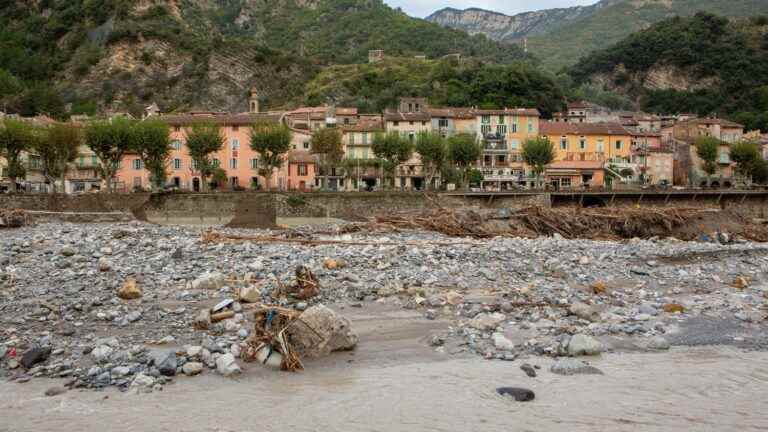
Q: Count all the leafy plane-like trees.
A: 13